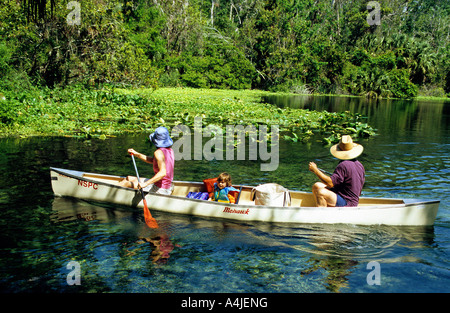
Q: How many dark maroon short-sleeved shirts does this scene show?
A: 1